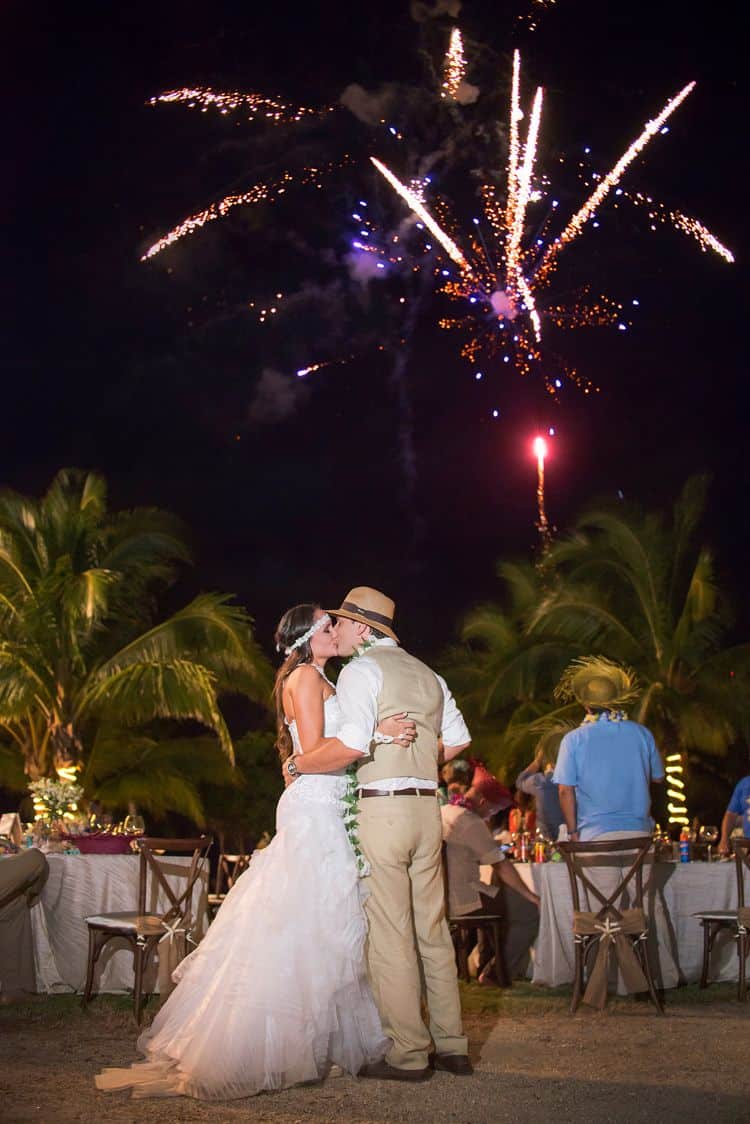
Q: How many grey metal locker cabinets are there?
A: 0